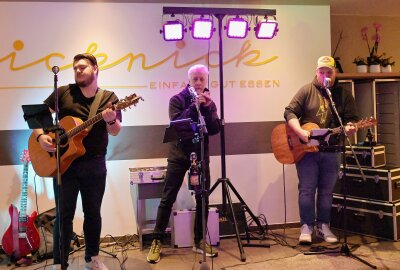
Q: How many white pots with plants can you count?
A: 3